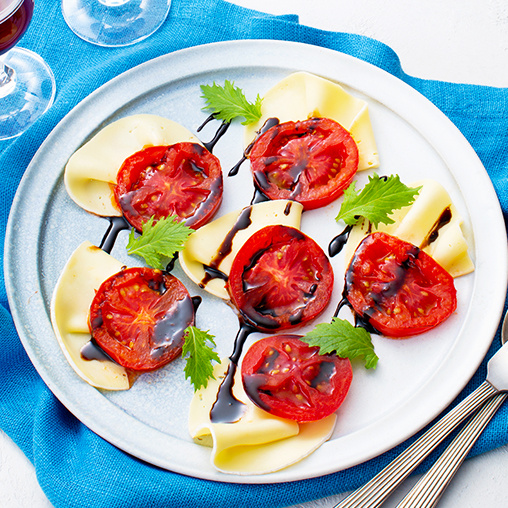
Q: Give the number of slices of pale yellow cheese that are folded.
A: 6